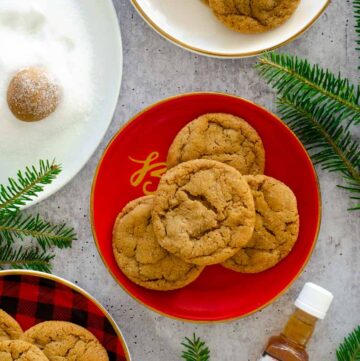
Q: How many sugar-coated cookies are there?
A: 1